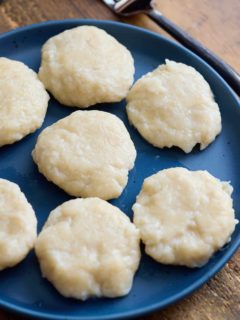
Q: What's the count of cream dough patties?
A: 7